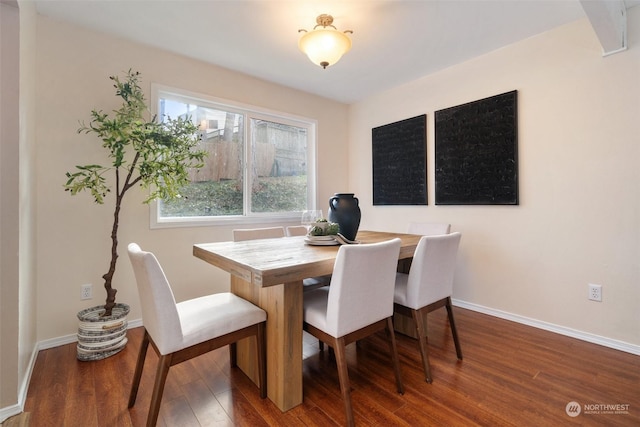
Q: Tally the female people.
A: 0